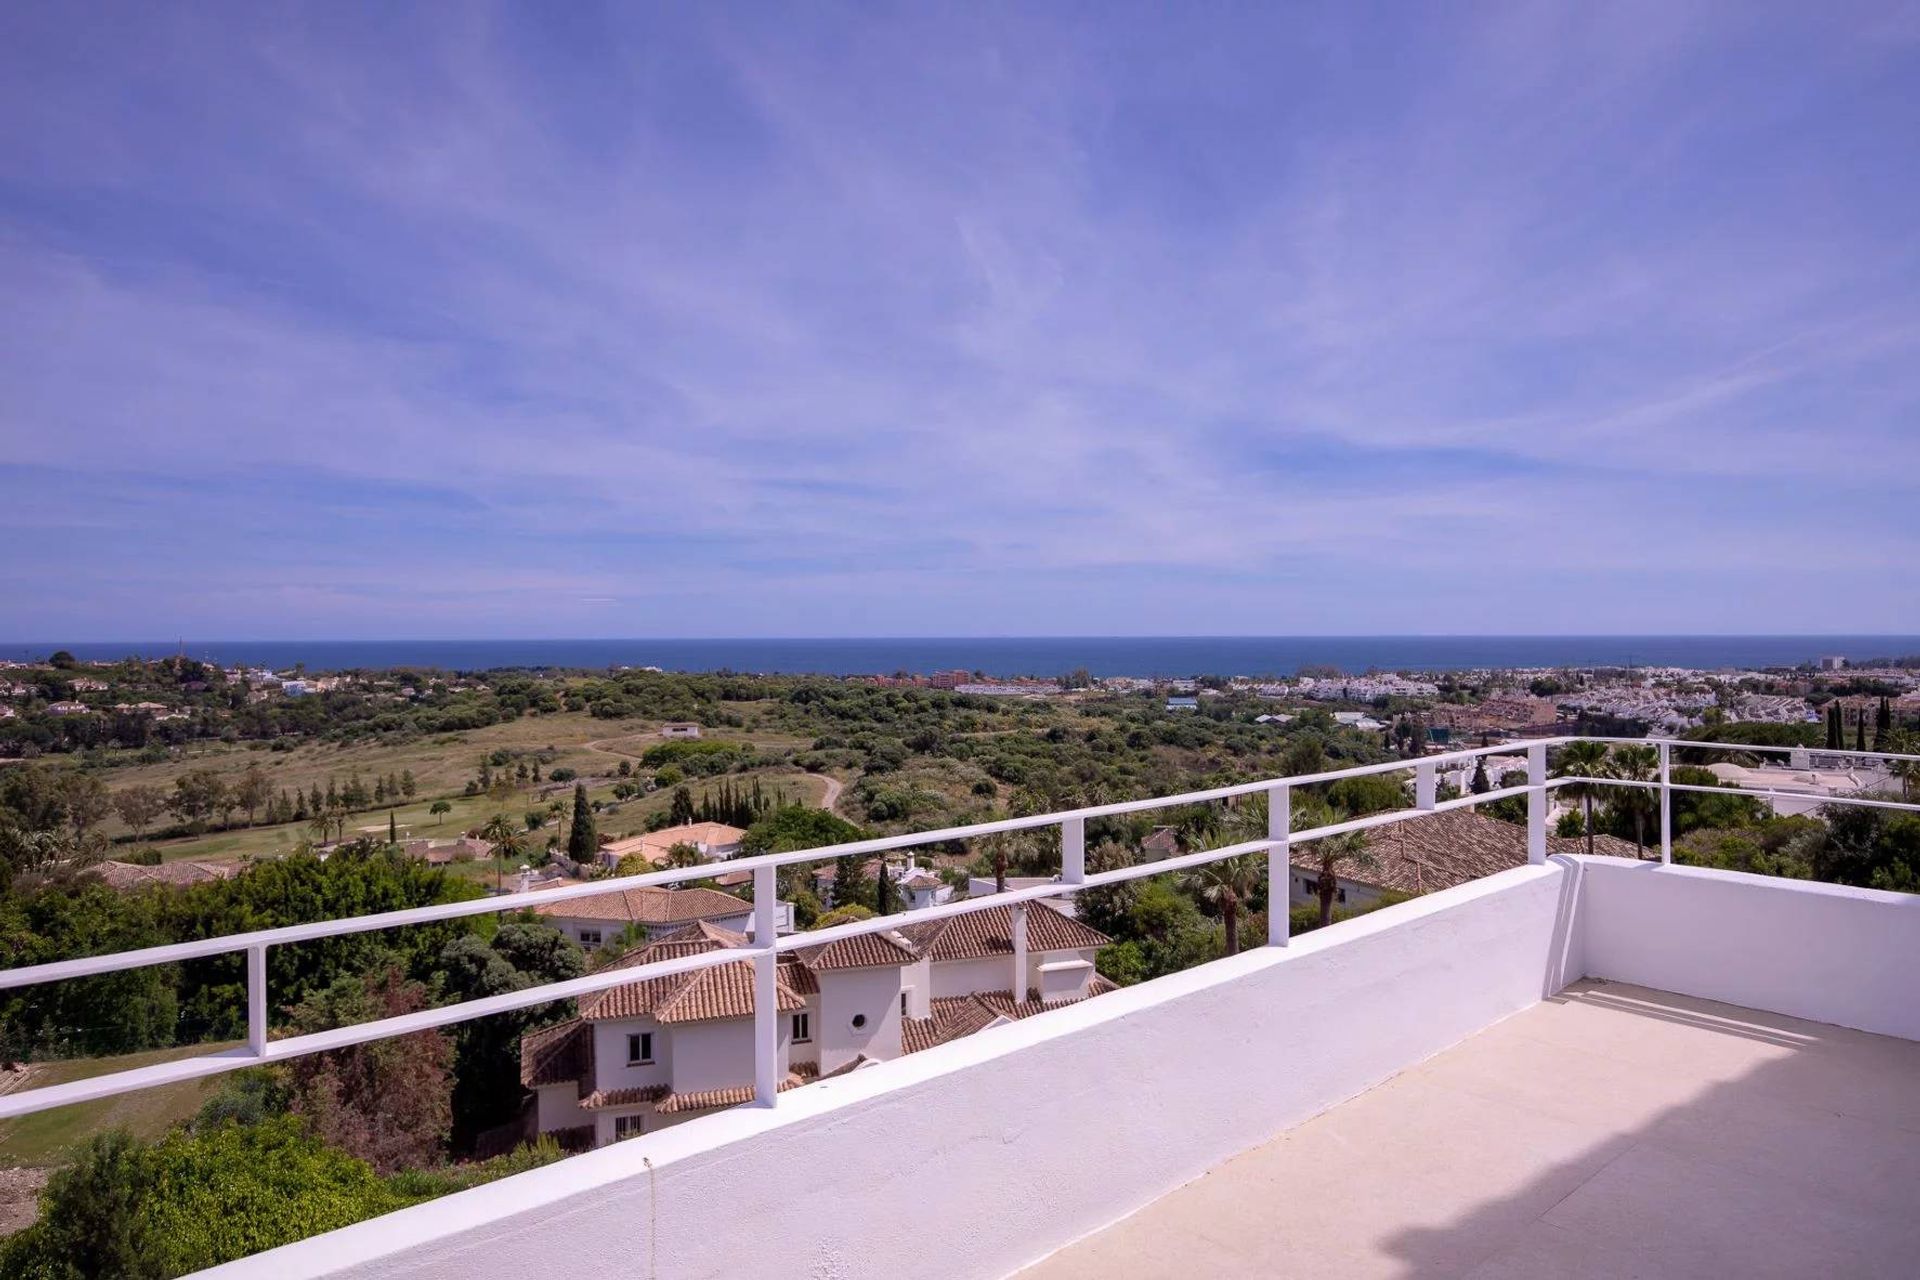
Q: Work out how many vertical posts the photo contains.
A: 7